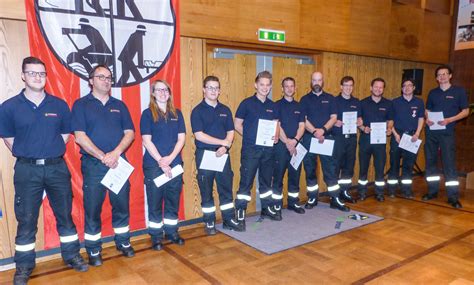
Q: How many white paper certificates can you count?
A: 10